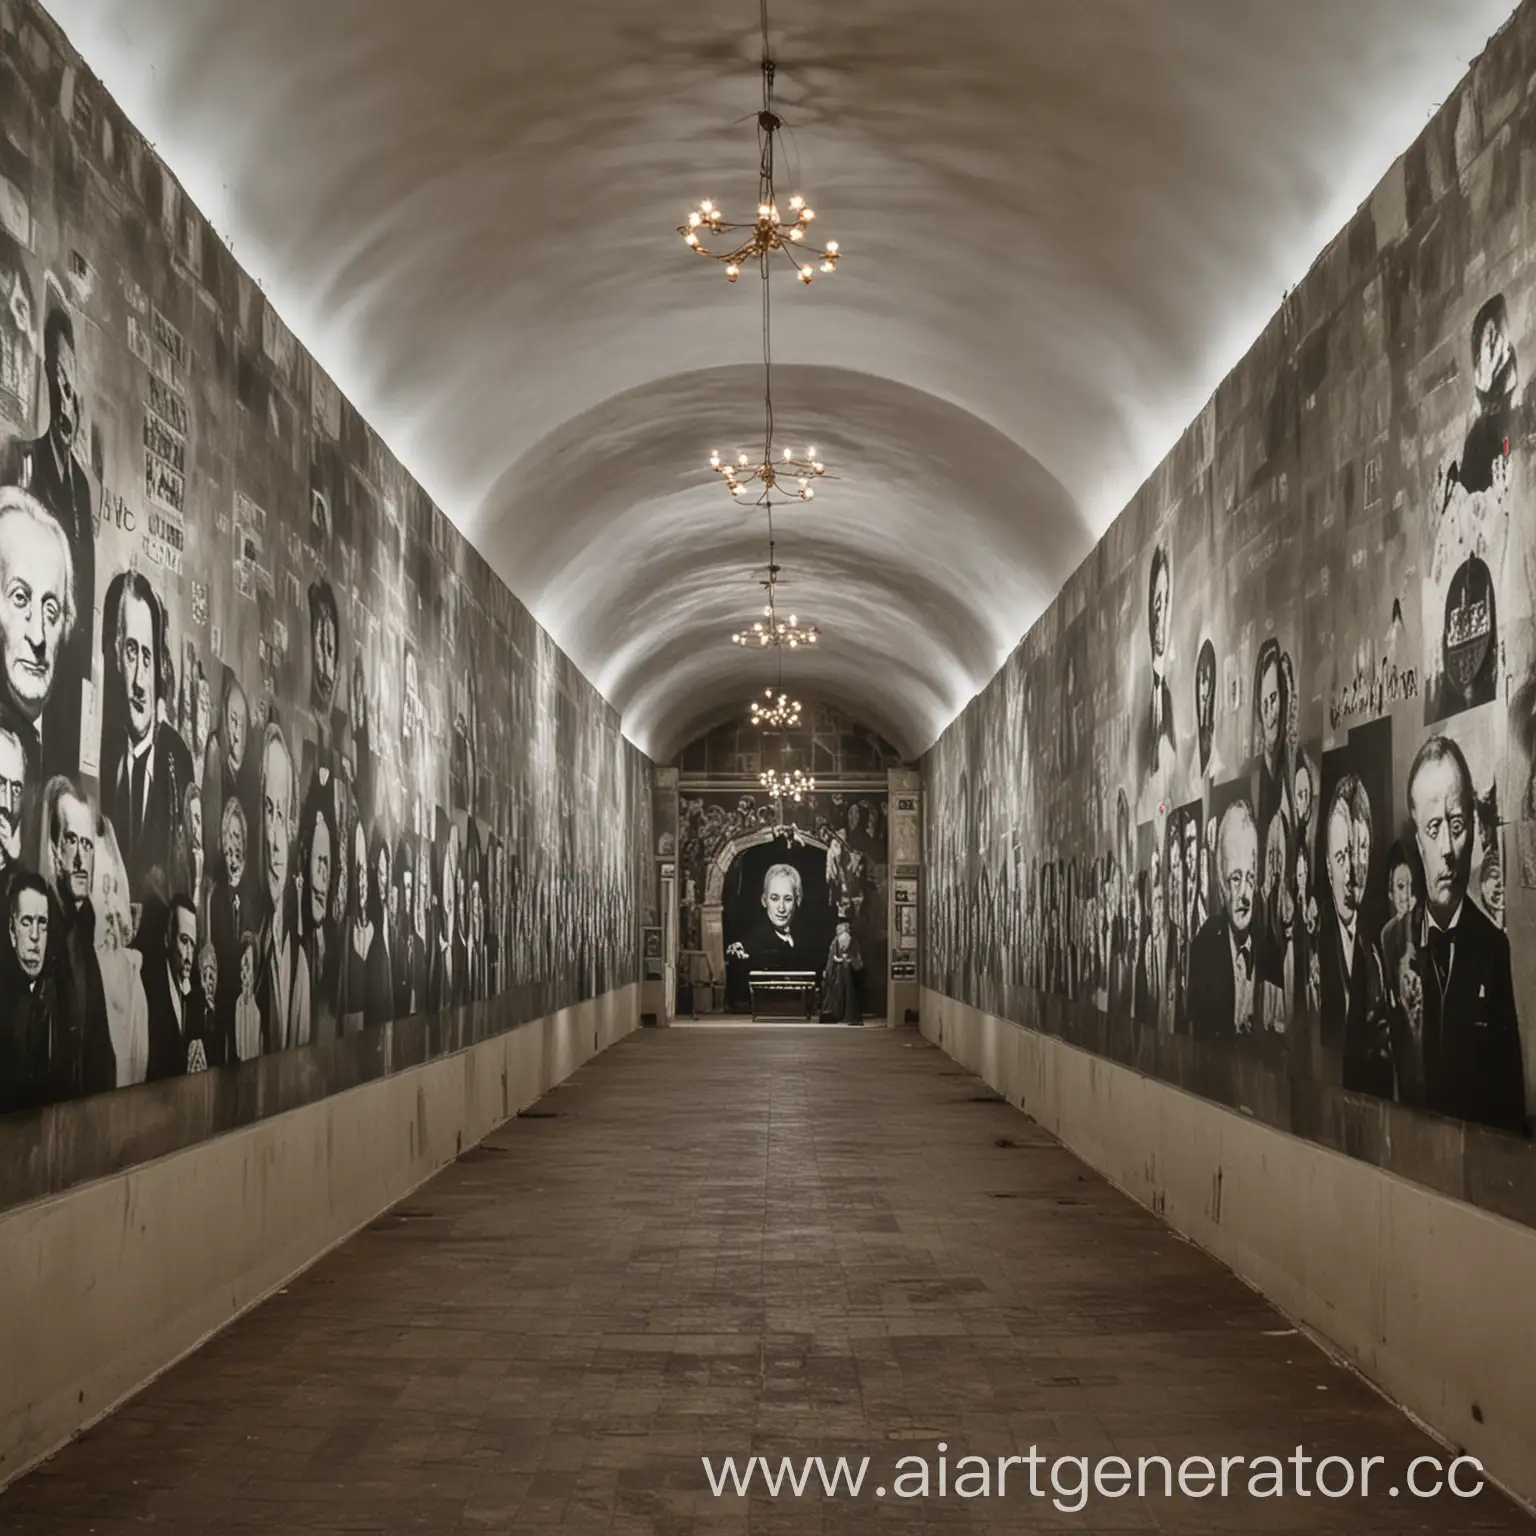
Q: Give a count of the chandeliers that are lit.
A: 5